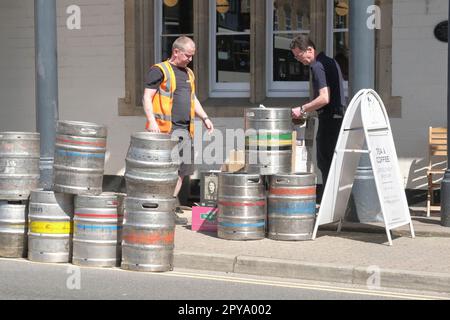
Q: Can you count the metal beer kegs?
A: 10